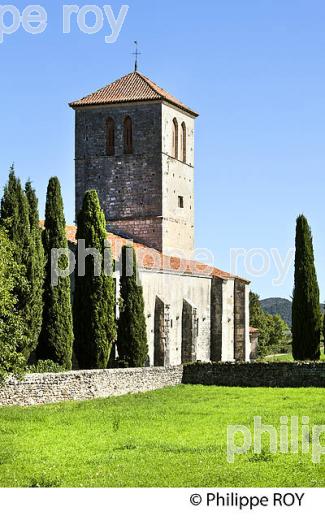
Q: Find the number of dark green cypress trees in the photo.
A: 6